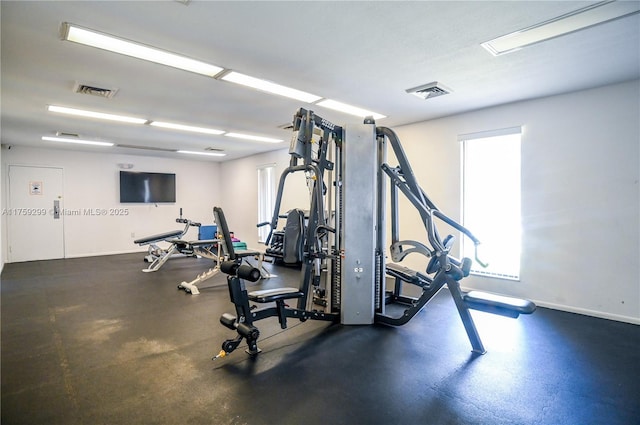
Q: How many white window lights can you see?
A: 2